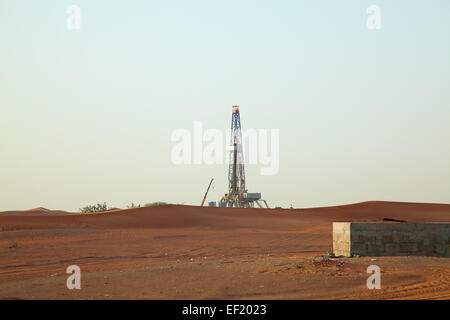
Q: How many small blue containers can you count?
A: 2